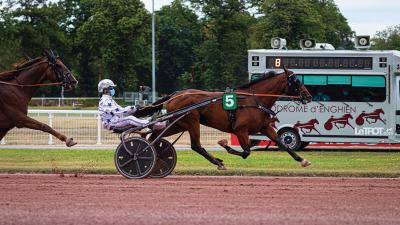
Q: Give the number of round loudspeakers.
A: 3